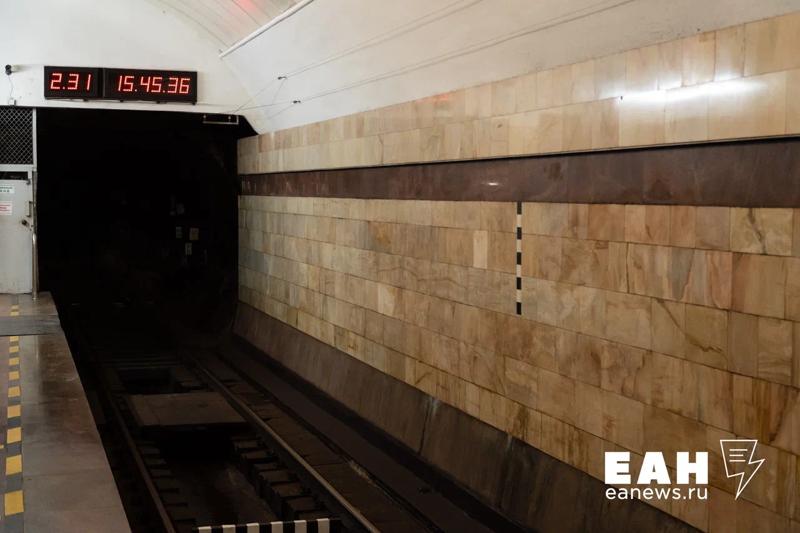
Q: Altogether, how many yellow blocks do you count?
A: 11